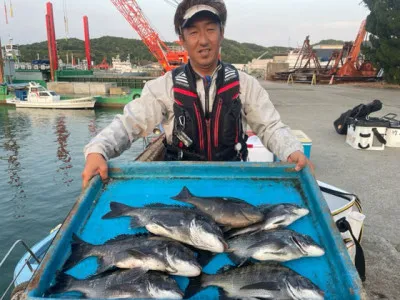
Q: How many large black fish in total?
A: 7